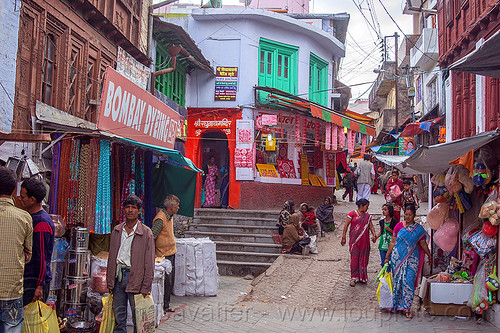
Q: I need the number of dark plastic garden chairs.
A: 0